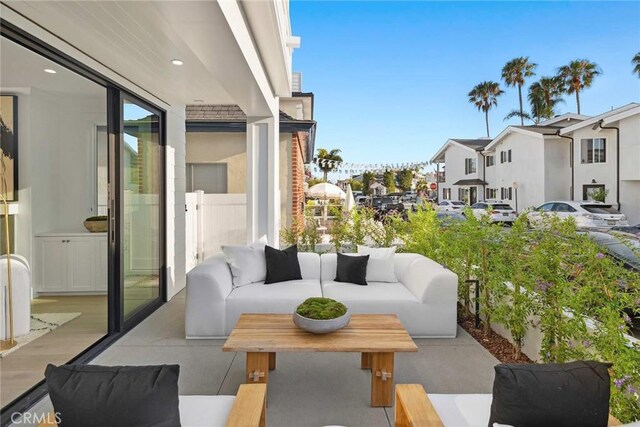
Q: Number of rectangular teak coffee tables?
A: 1